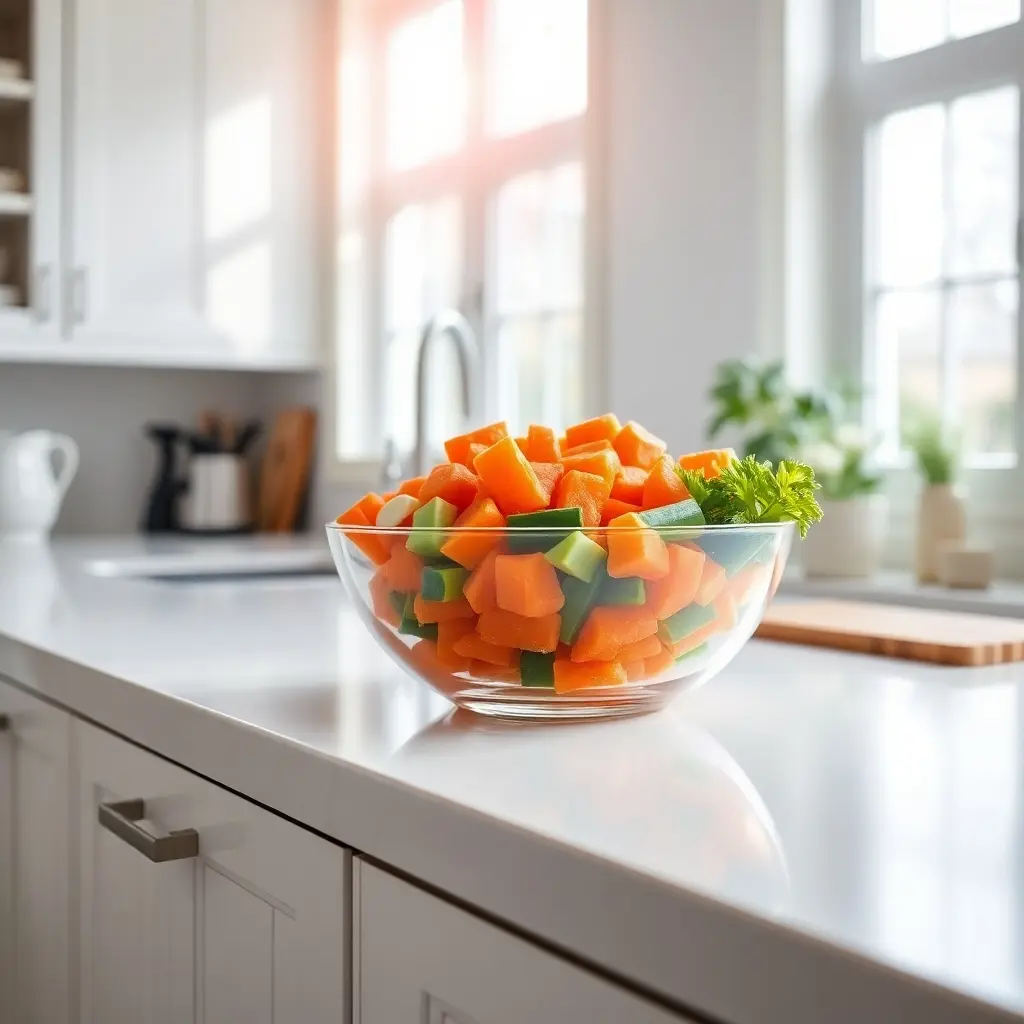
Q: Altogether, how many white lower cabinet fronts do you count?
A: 3